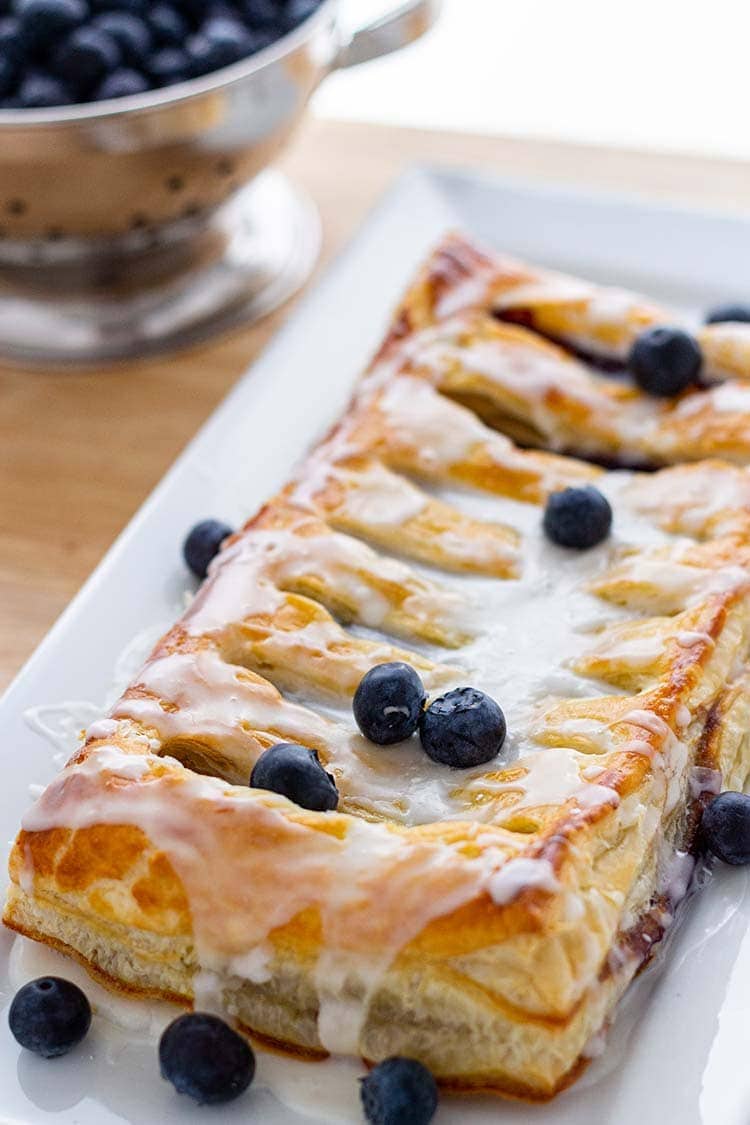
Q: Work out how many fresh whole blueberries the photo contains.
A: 11